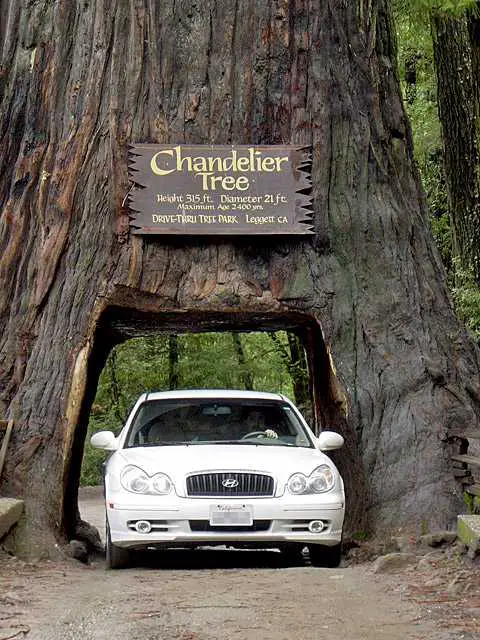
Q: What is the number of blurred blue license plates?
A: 0